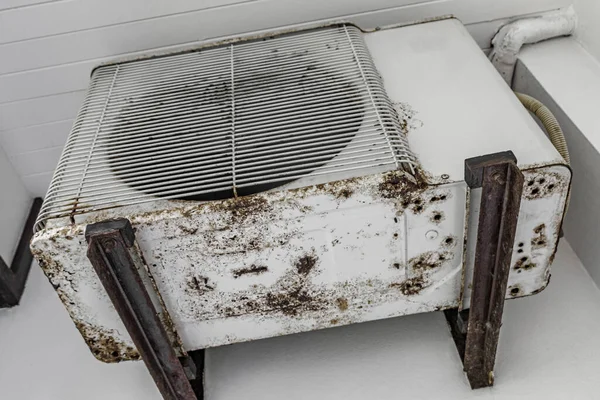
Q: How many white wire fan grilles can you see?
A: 1